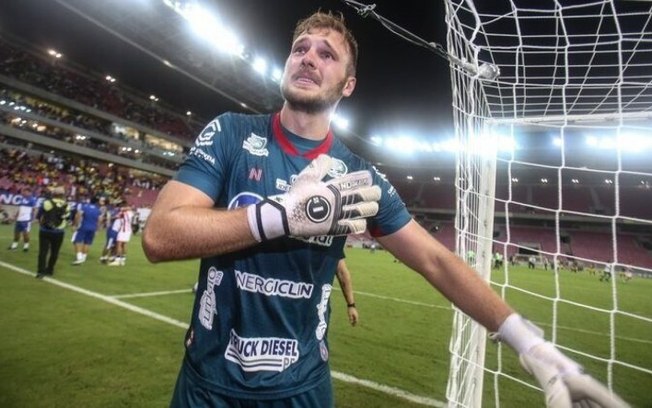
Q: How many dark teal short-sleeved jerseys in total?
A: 1